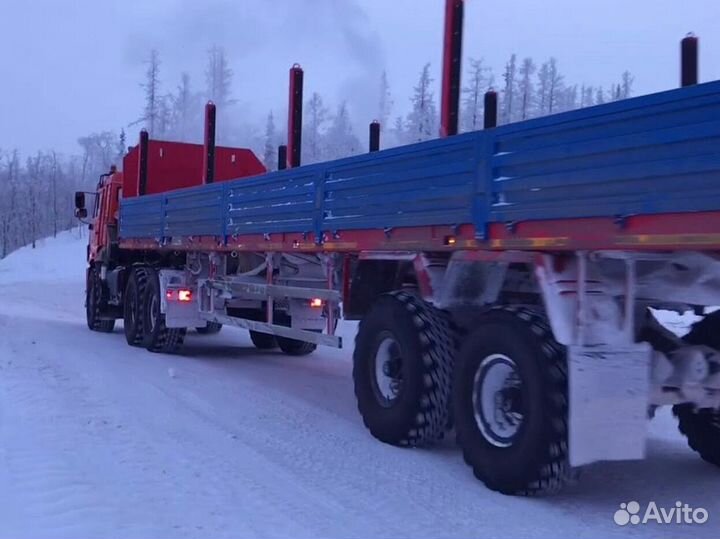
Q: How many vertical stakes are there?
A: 8